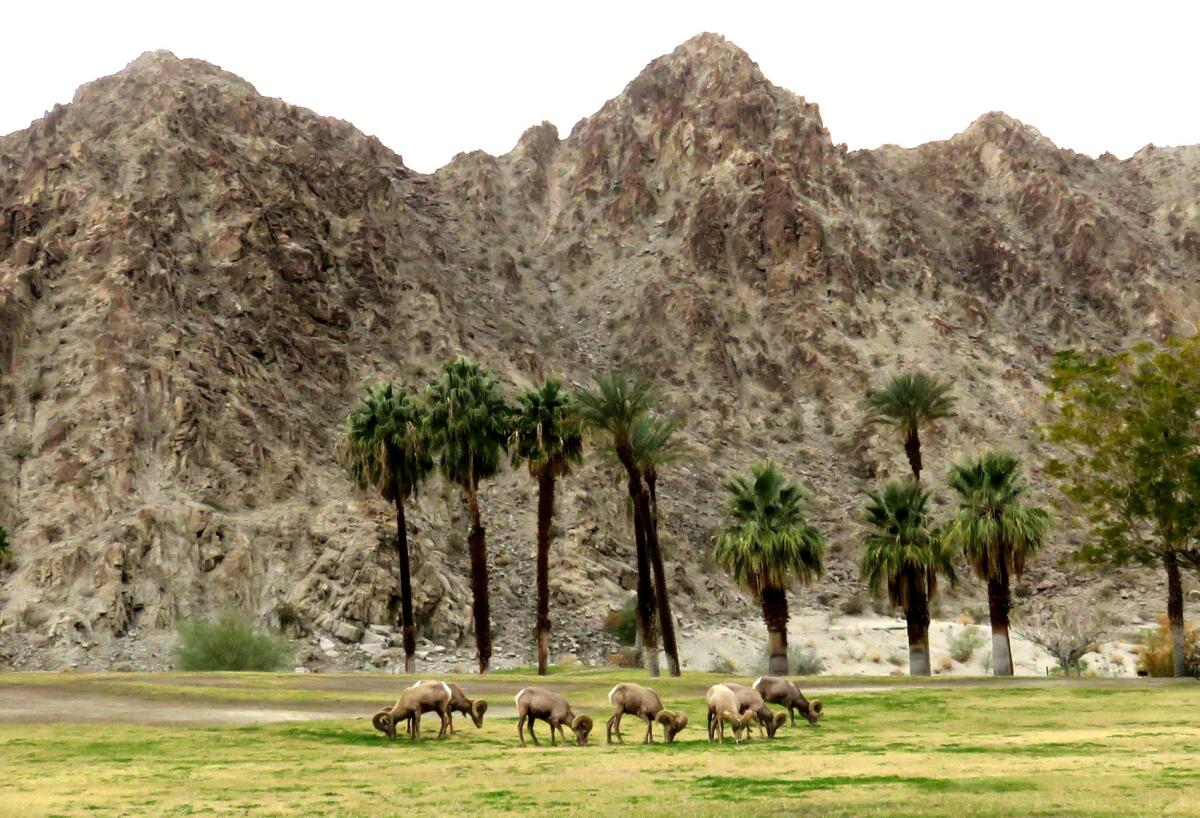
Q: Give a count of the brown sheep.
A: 7